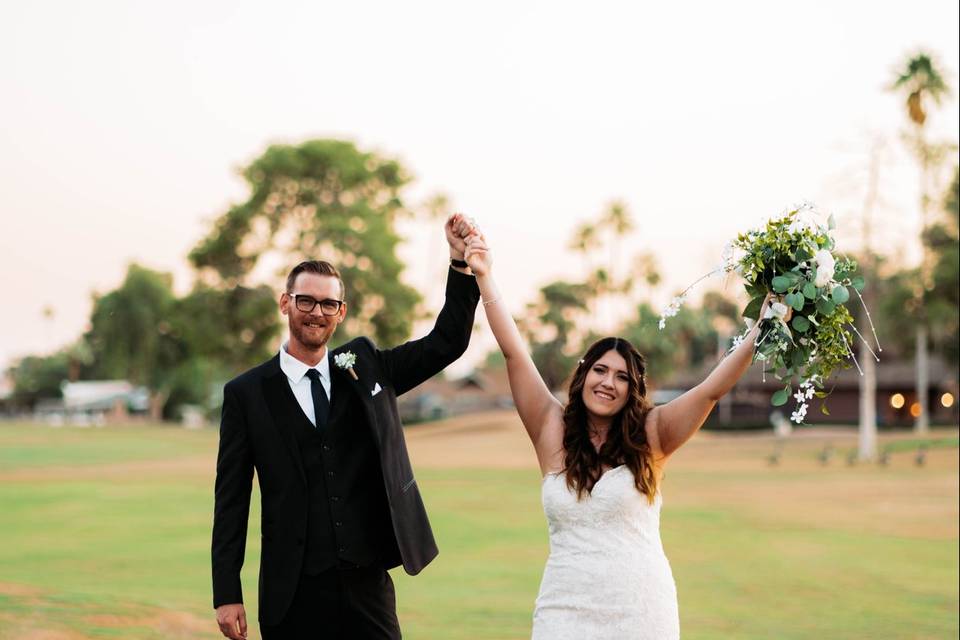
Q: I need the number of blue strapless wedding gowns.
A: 0